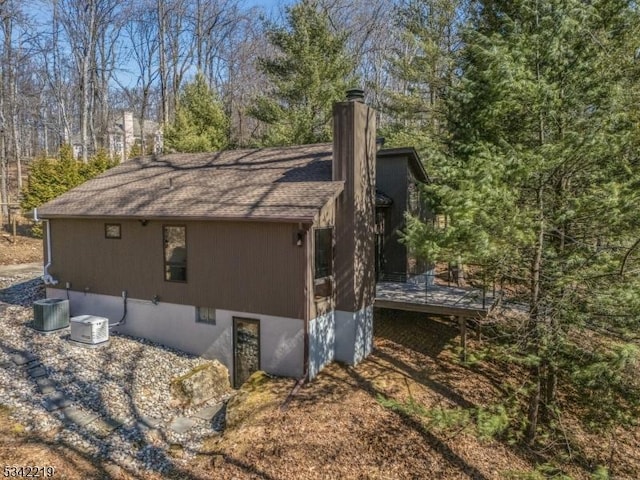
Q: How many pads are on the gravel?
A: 2